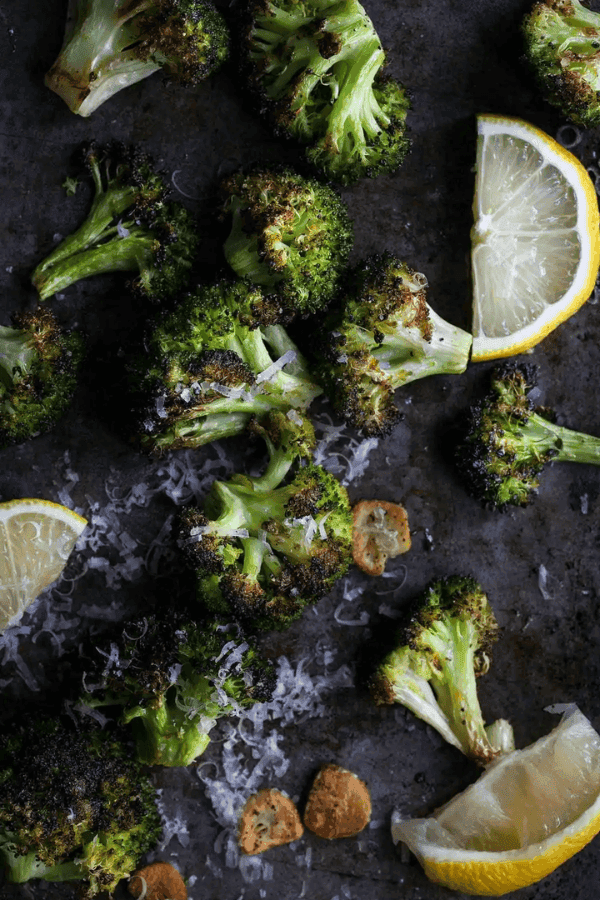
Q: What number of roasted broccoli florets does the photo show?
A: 13